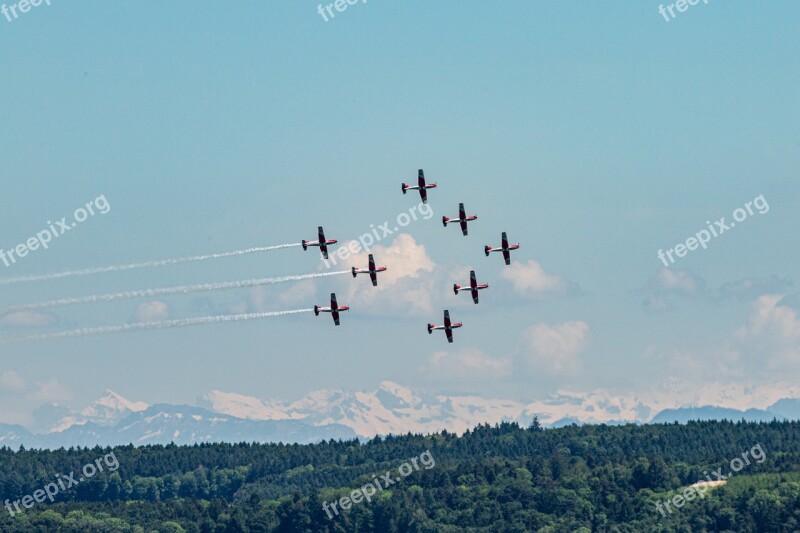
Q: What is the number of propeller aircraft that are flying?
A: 8